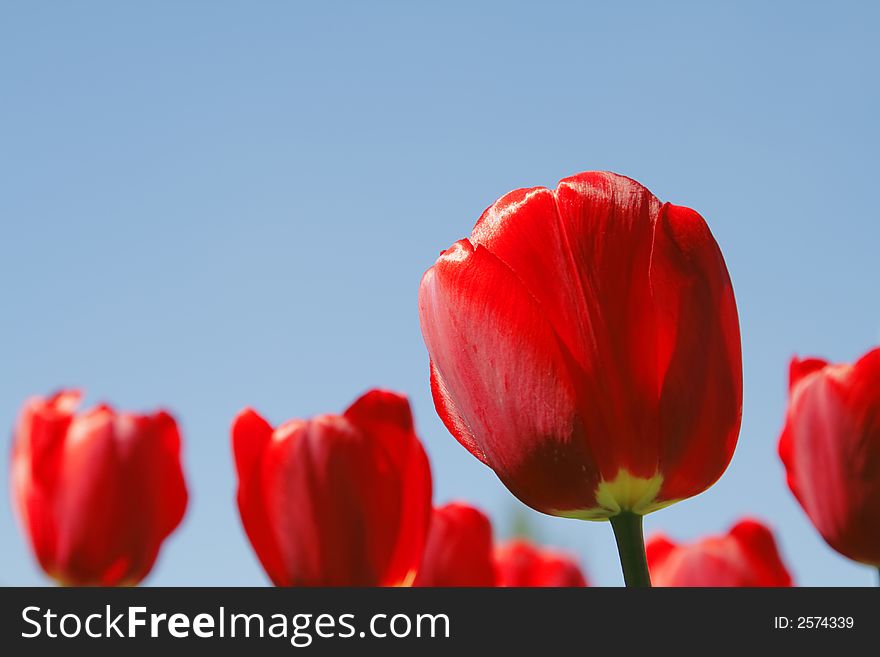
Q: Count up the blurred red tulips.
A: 6